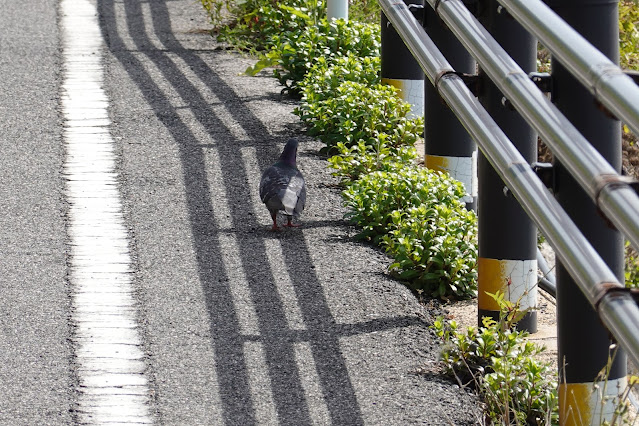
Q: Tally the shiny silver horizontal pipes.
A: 3